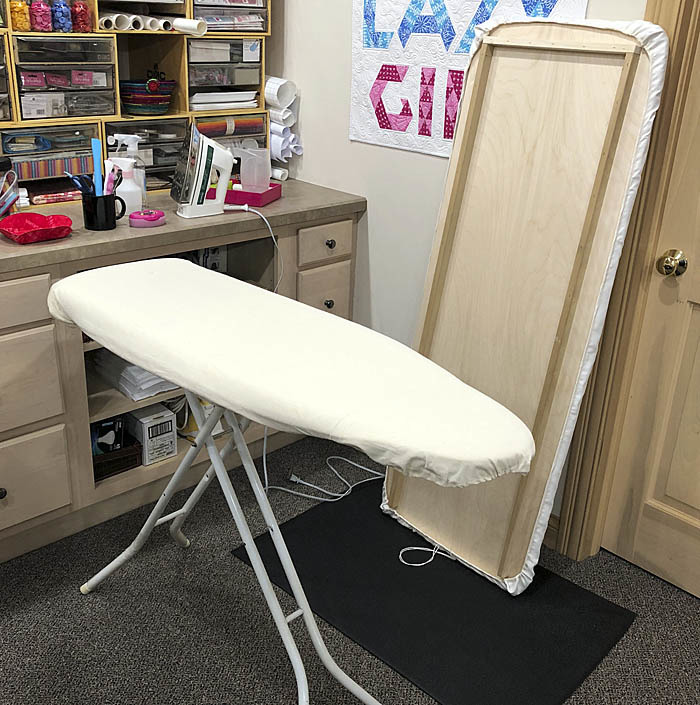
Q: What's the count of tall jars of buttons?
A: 4